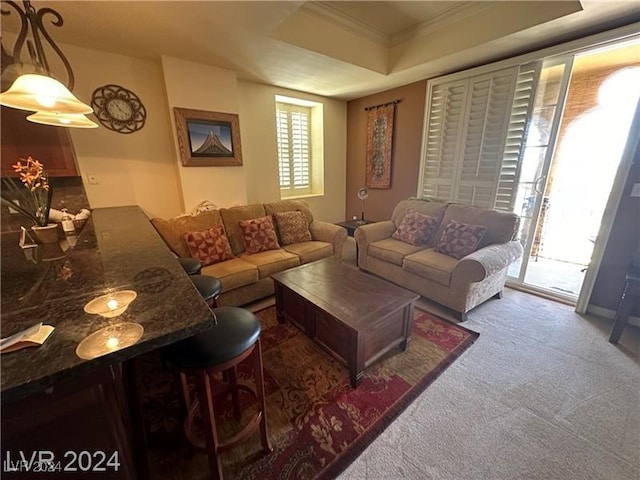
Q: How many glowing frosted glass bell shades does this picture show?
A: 2